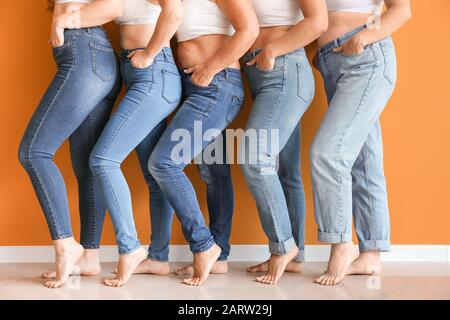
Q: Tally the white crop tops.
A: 5